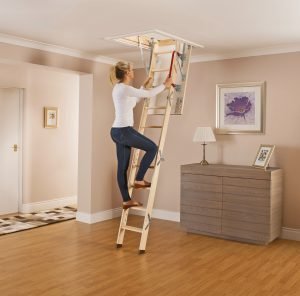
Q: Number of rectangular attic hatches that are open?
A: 1